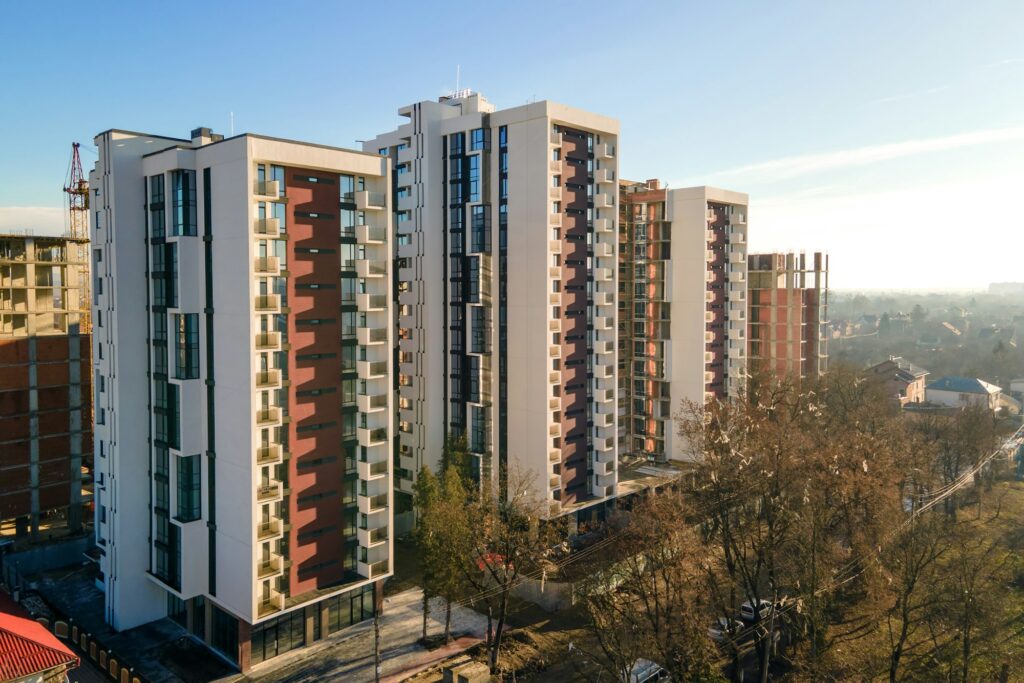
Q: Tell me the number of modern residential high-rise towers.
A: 3